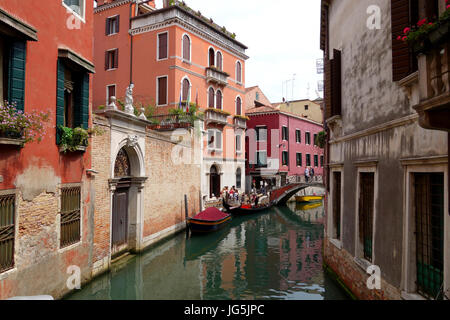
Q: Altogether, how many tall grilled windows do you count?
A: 5